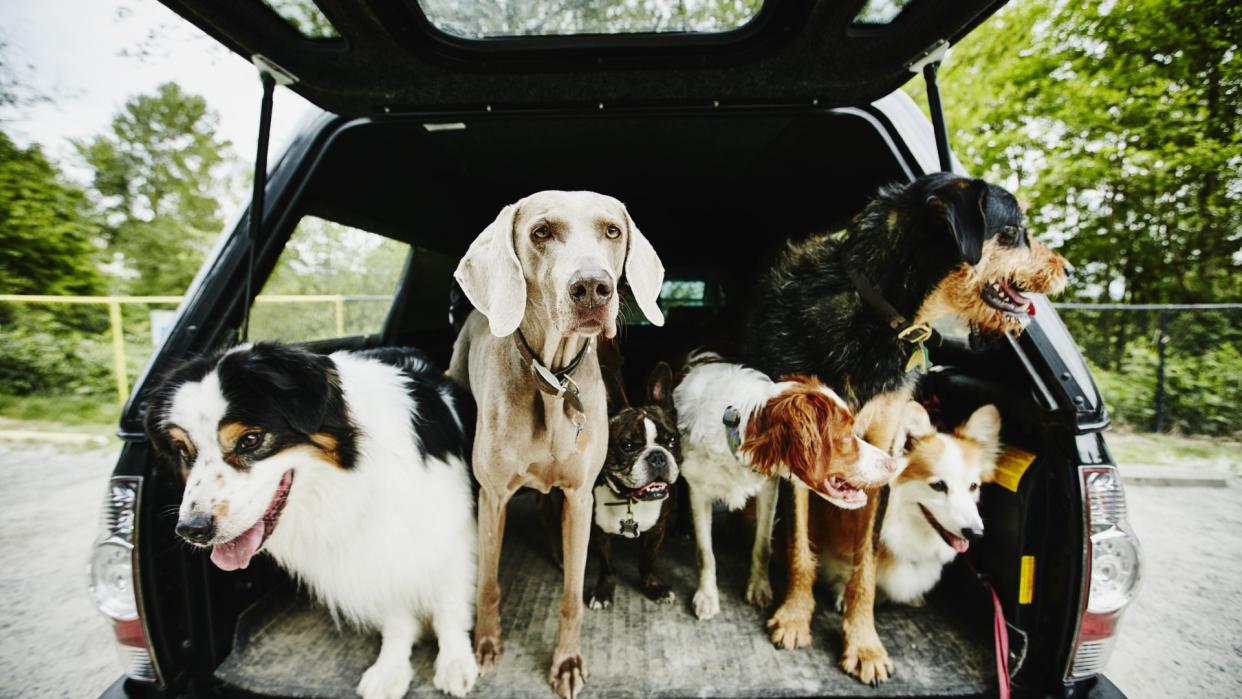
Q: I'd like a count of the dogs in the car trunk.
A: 6